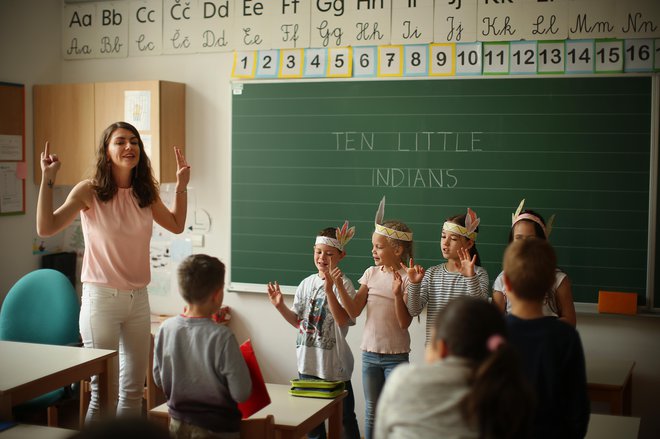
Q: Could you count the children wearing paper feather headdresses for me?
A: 4